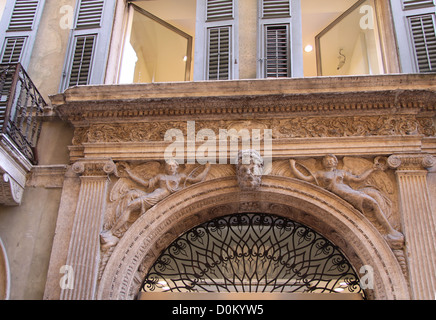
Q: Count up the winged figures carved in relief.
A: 2